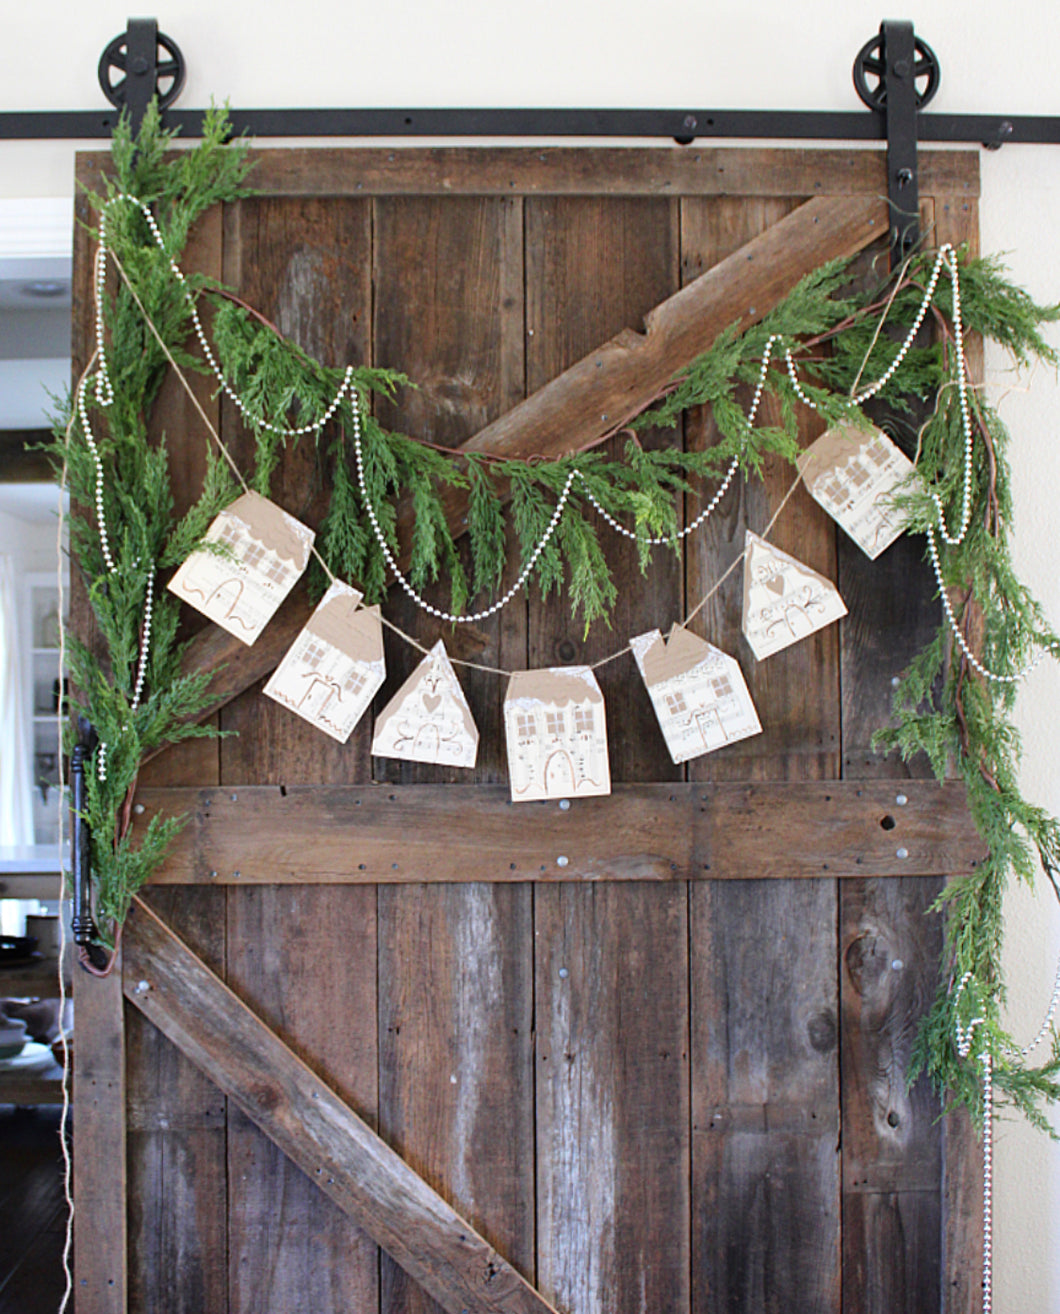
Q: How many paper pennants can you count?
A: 7